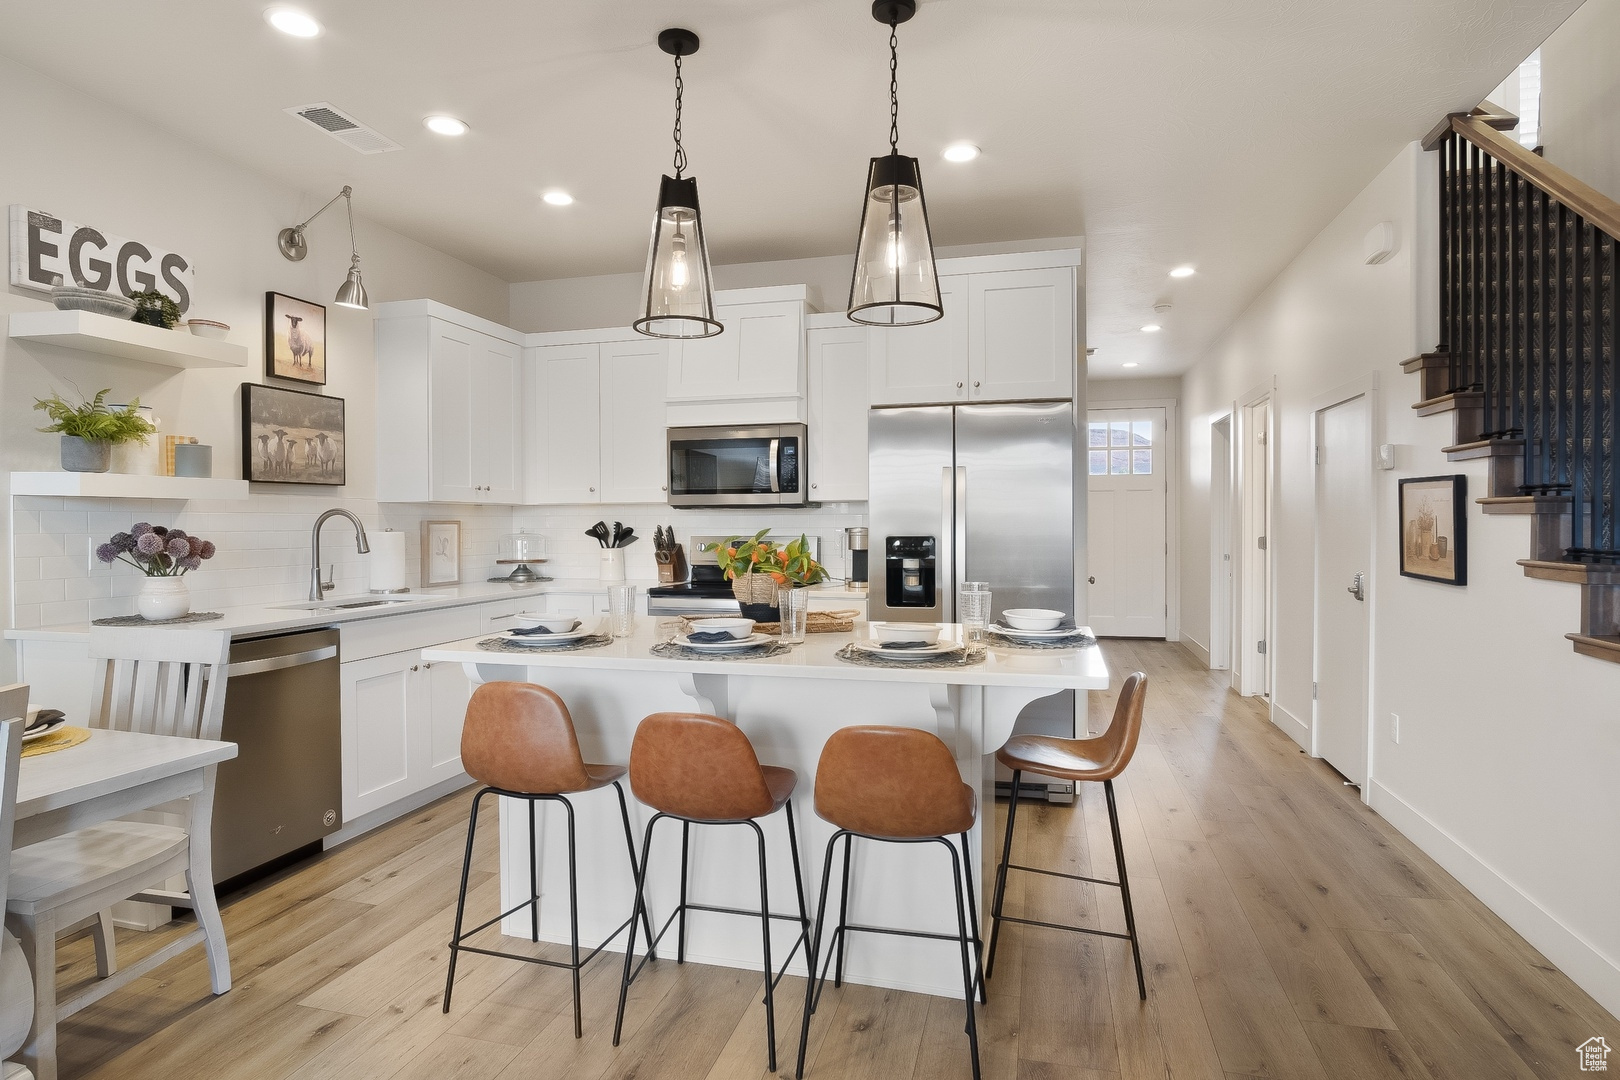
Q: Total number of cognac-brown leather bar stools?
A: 4